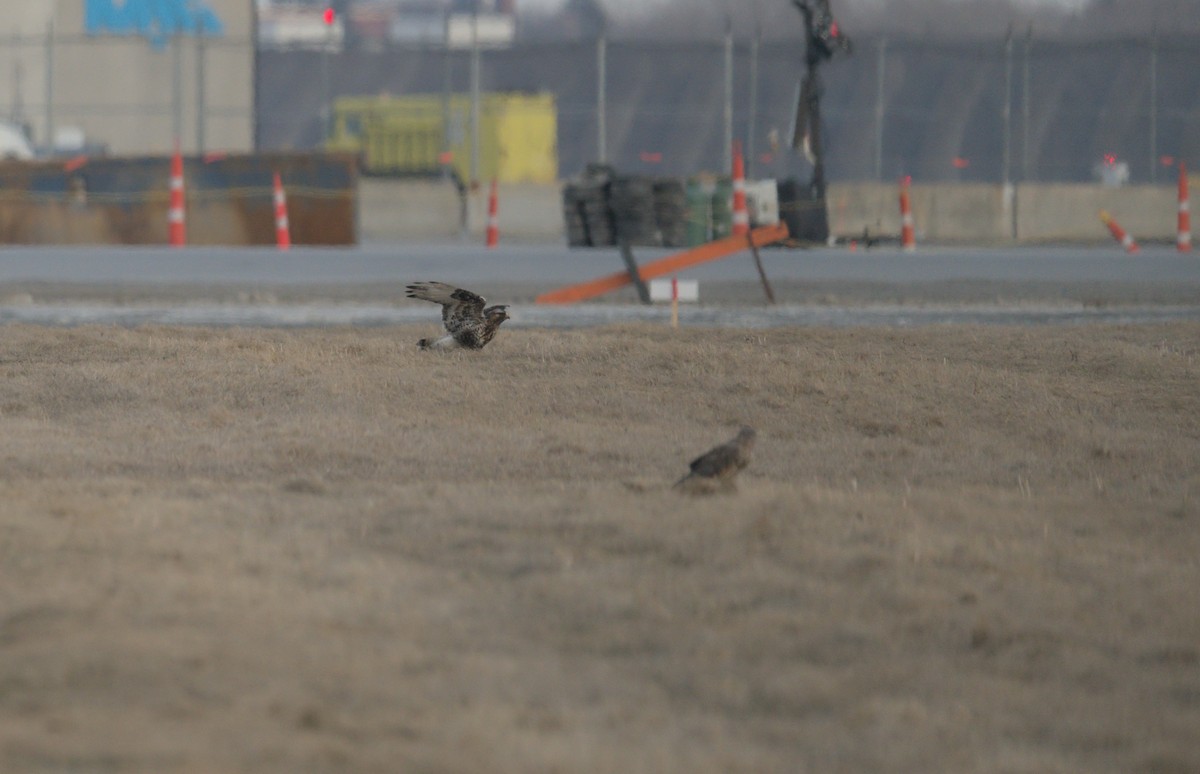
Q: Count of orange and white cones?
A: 7